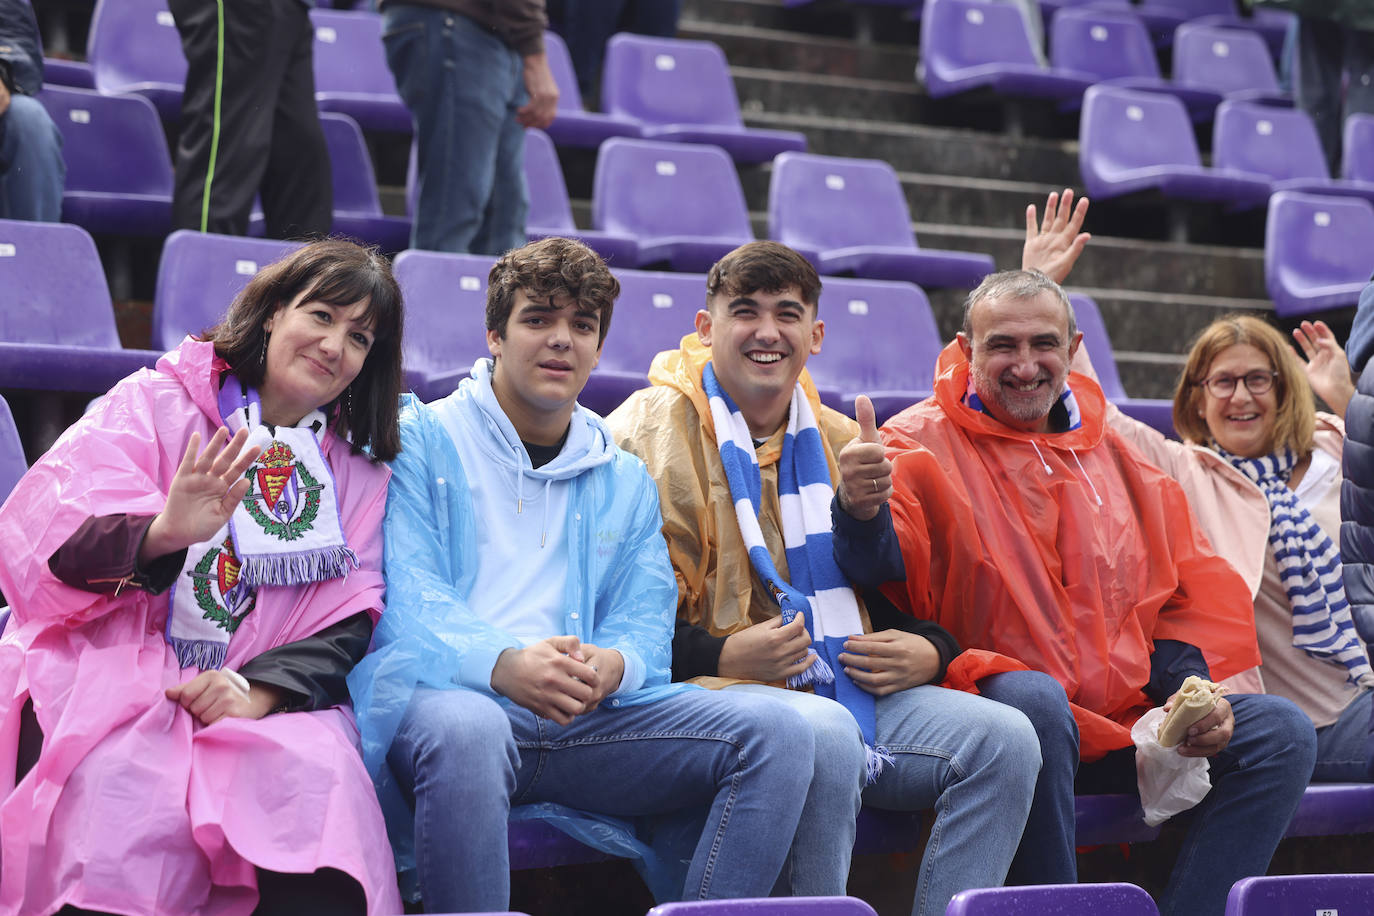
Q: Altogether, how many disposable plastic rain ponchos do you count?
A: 4